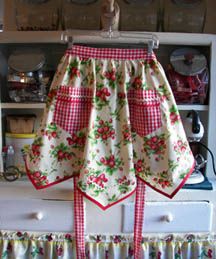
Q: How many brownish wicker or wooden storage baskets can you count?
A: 1